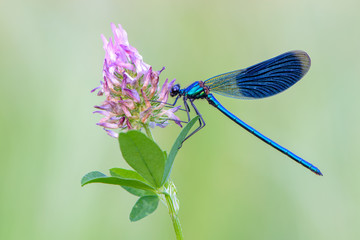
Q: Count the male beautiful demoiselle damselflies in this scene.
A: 1